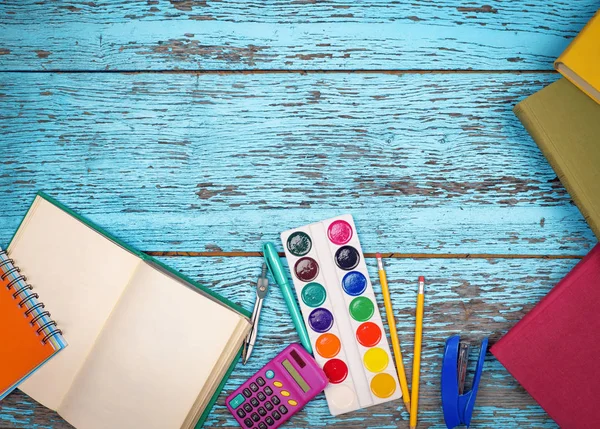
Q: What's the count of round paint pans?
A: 14